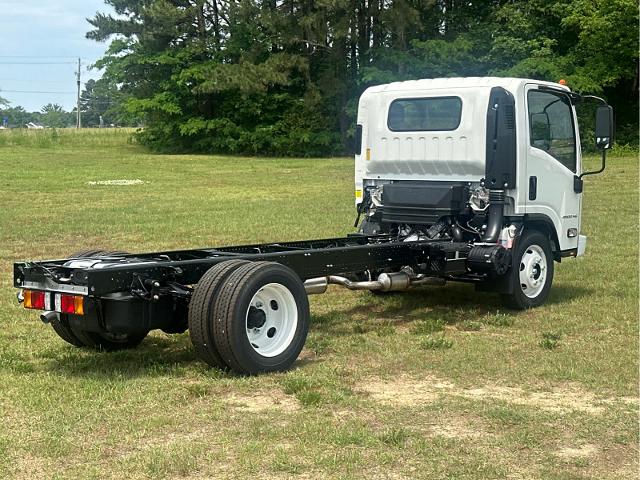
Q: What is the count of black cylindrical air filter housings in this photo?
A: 1